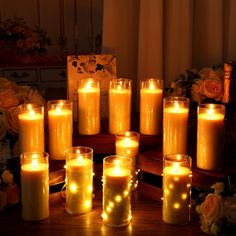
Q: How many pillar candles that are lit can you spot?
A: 12